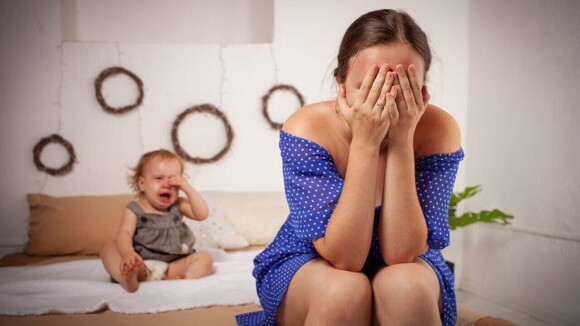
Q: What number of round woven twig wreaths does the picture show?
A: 4